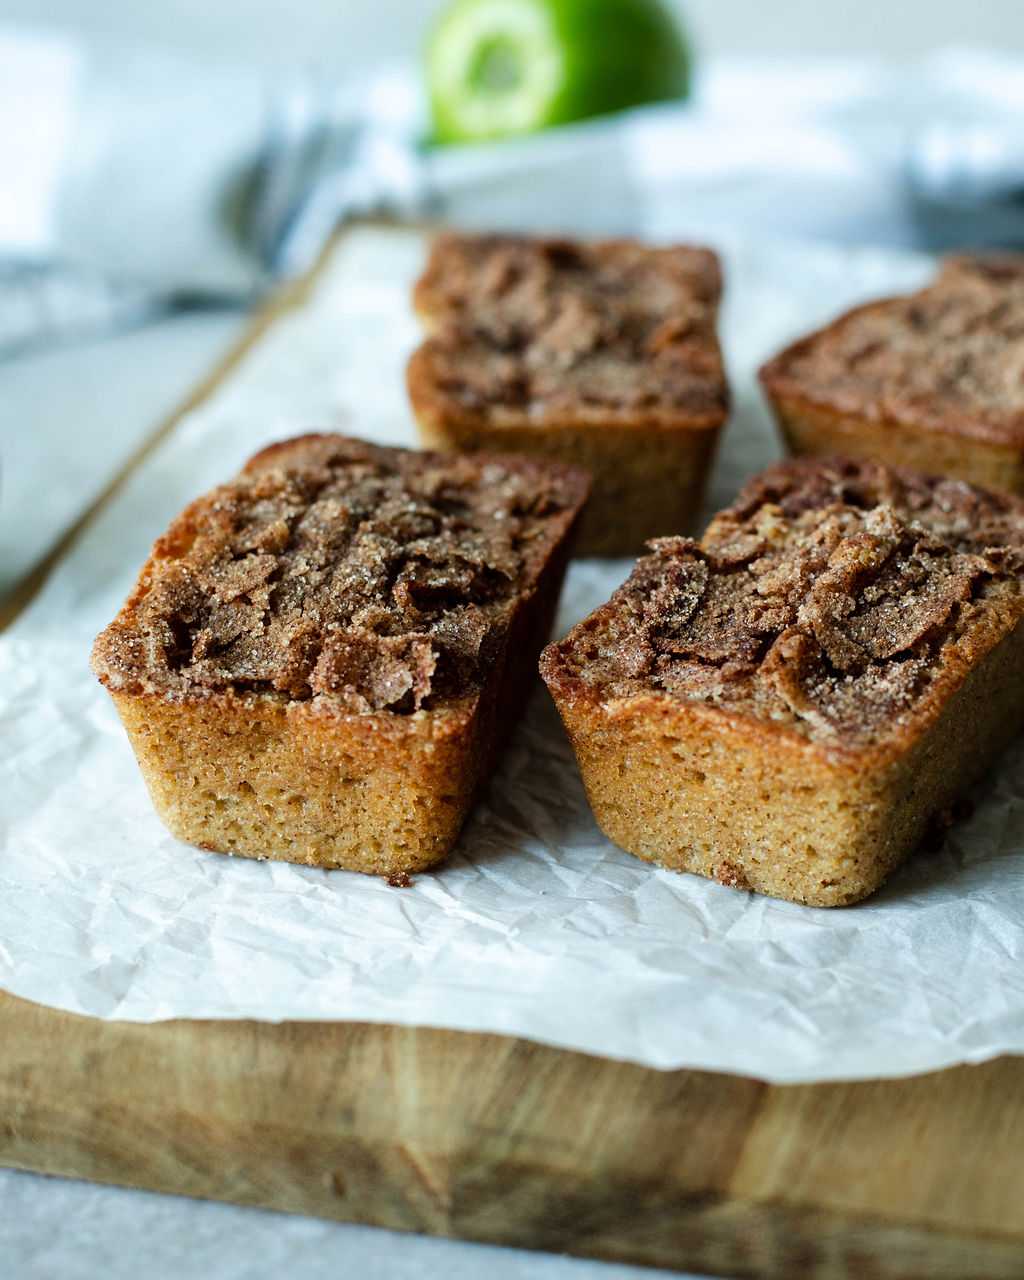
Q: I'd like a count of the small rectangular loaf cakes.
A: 4